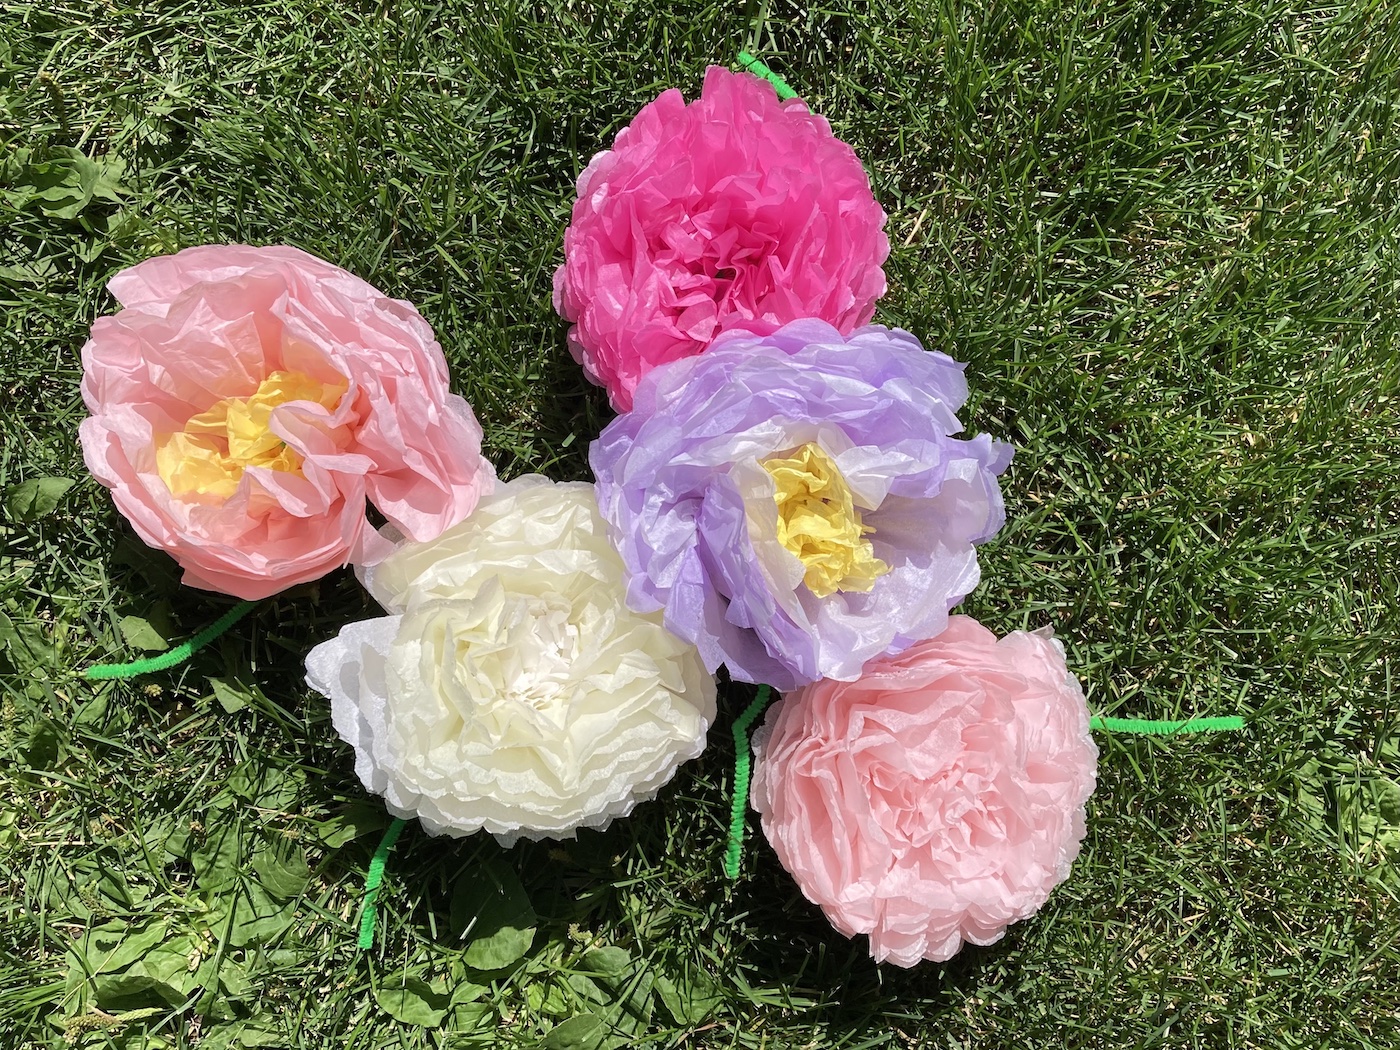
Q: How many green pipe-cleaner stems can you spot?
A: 5